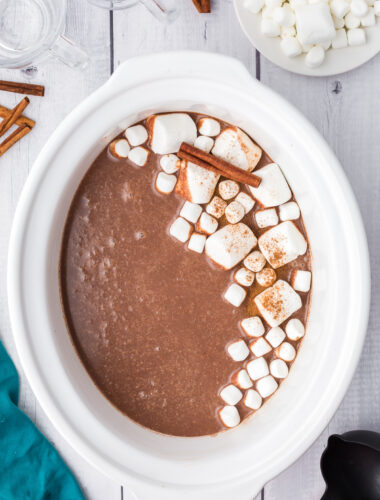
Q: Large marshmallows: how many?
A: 8